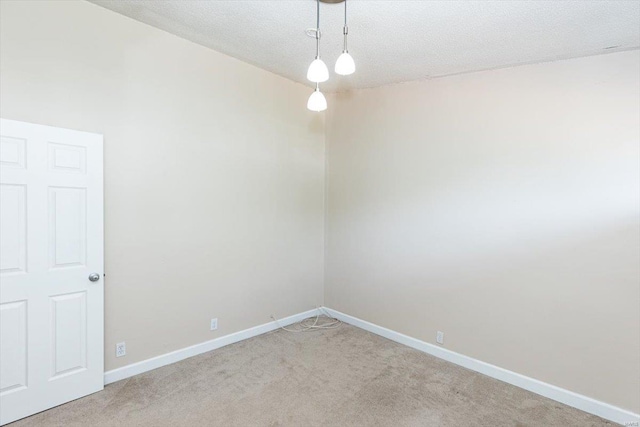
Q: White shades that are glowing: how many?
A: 3